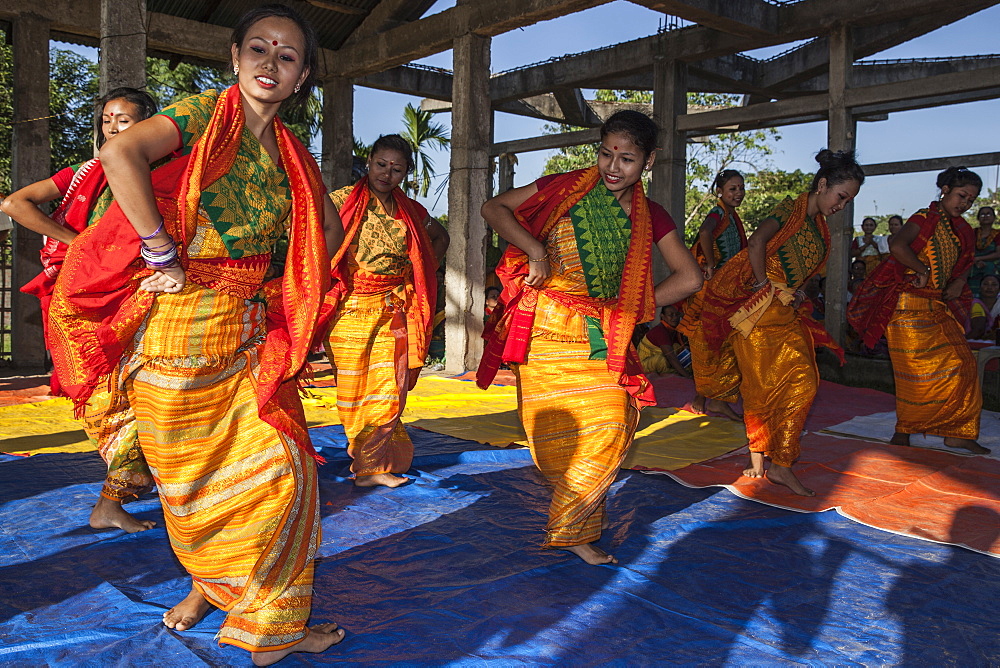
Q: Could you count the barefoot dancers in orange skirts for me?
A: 7